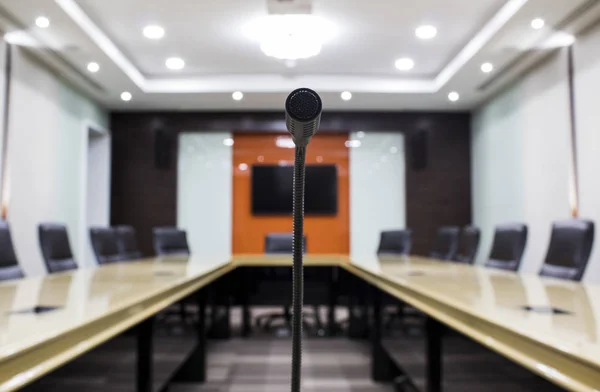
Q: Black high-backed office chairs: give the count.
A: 11